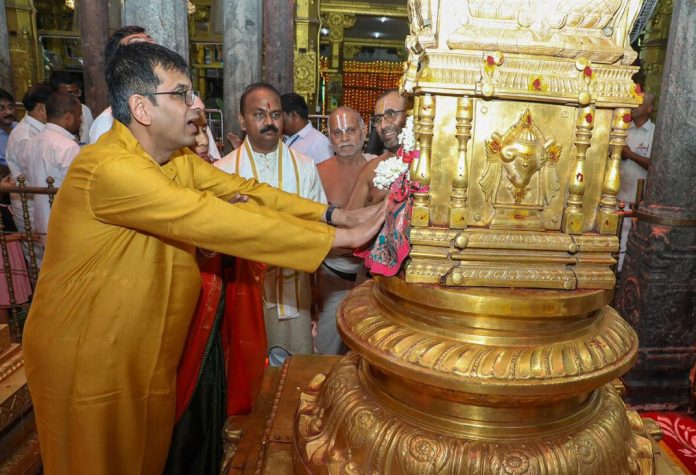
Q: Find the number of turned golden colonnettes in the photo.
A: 4